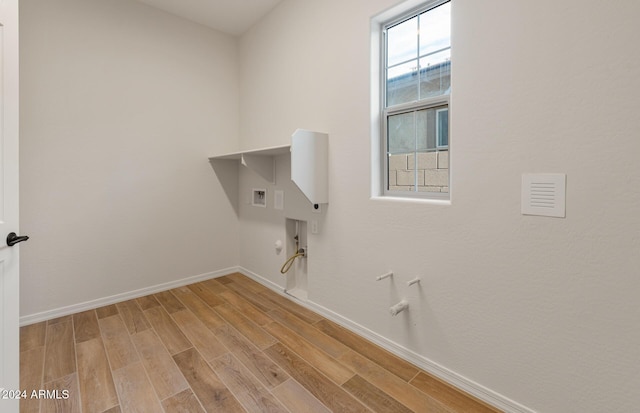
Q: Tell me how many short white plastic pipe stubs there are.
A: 3